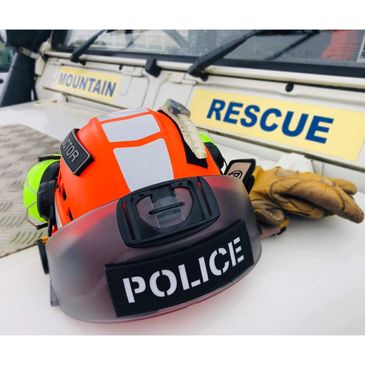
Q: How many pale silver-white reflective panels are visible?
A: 3